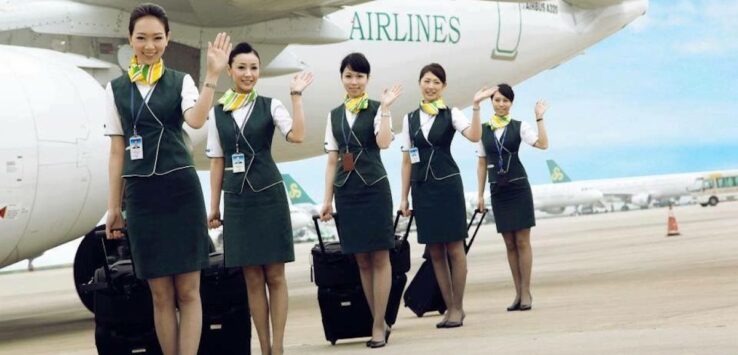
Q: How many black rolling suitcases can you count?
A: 5